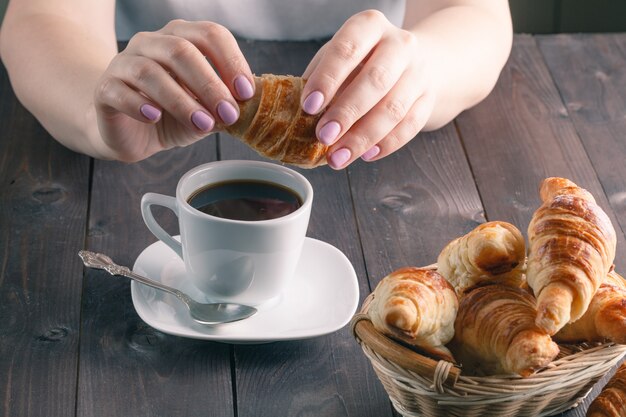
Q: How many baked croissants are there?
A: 7